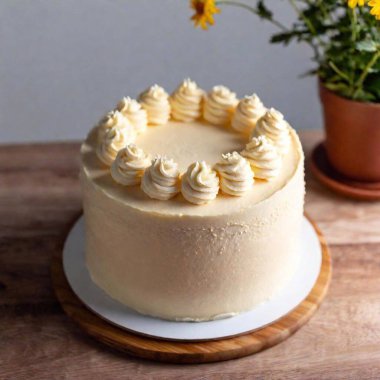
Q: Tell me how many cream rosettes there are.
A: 13